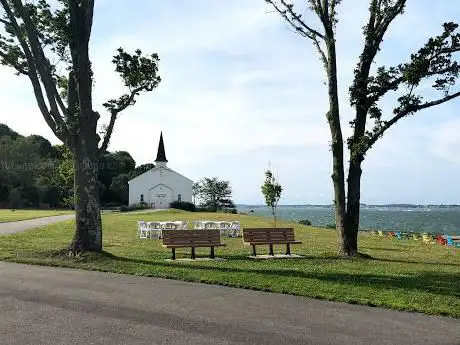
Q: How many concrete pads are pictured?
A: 2